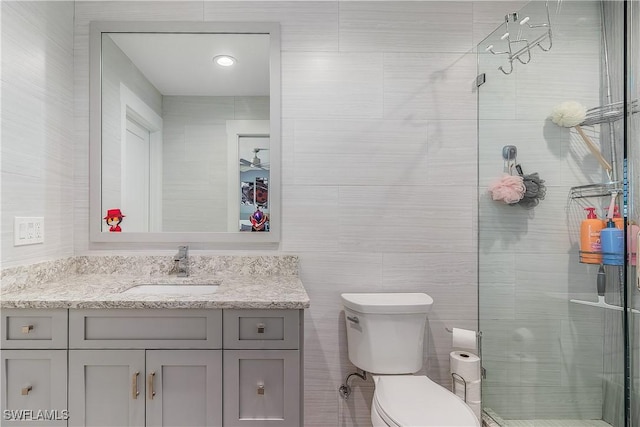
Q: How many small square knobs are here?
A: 4